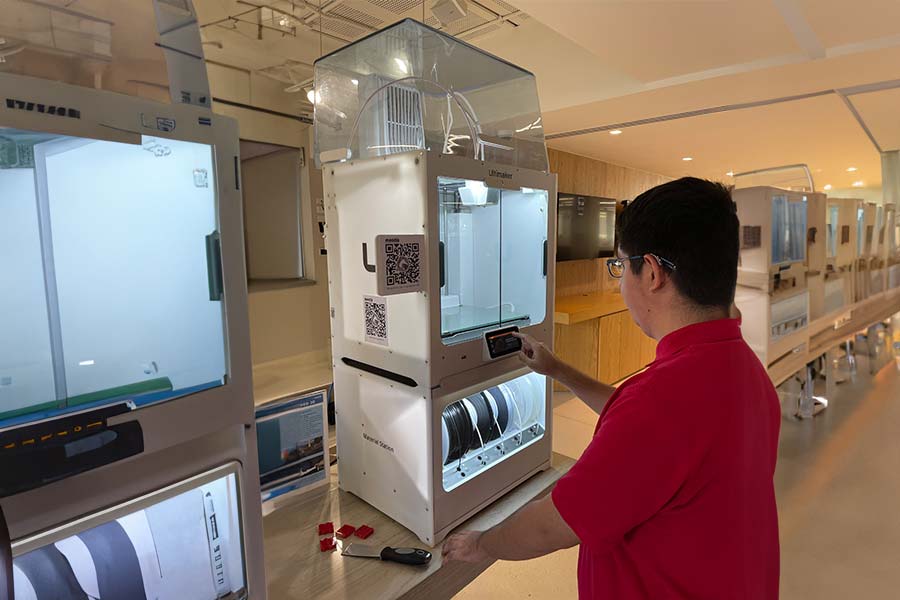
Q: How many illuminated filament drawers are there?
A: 2